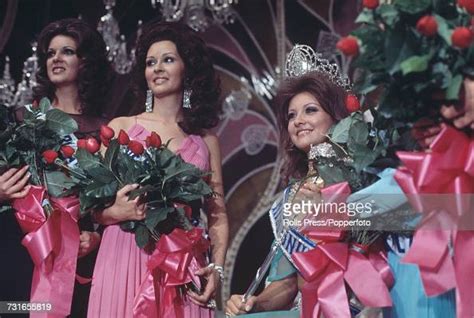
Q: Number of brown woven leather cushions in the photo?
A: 0